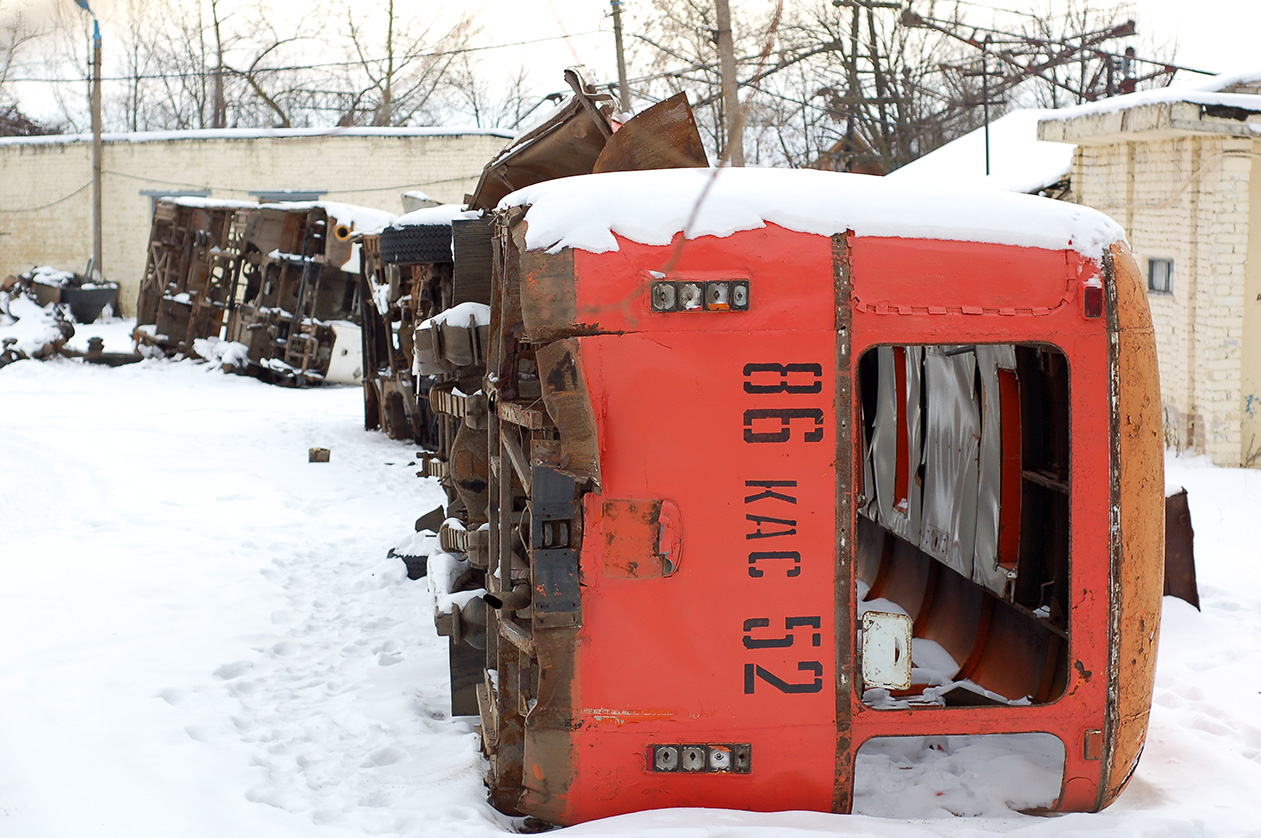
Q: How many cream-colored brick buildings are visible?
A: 2